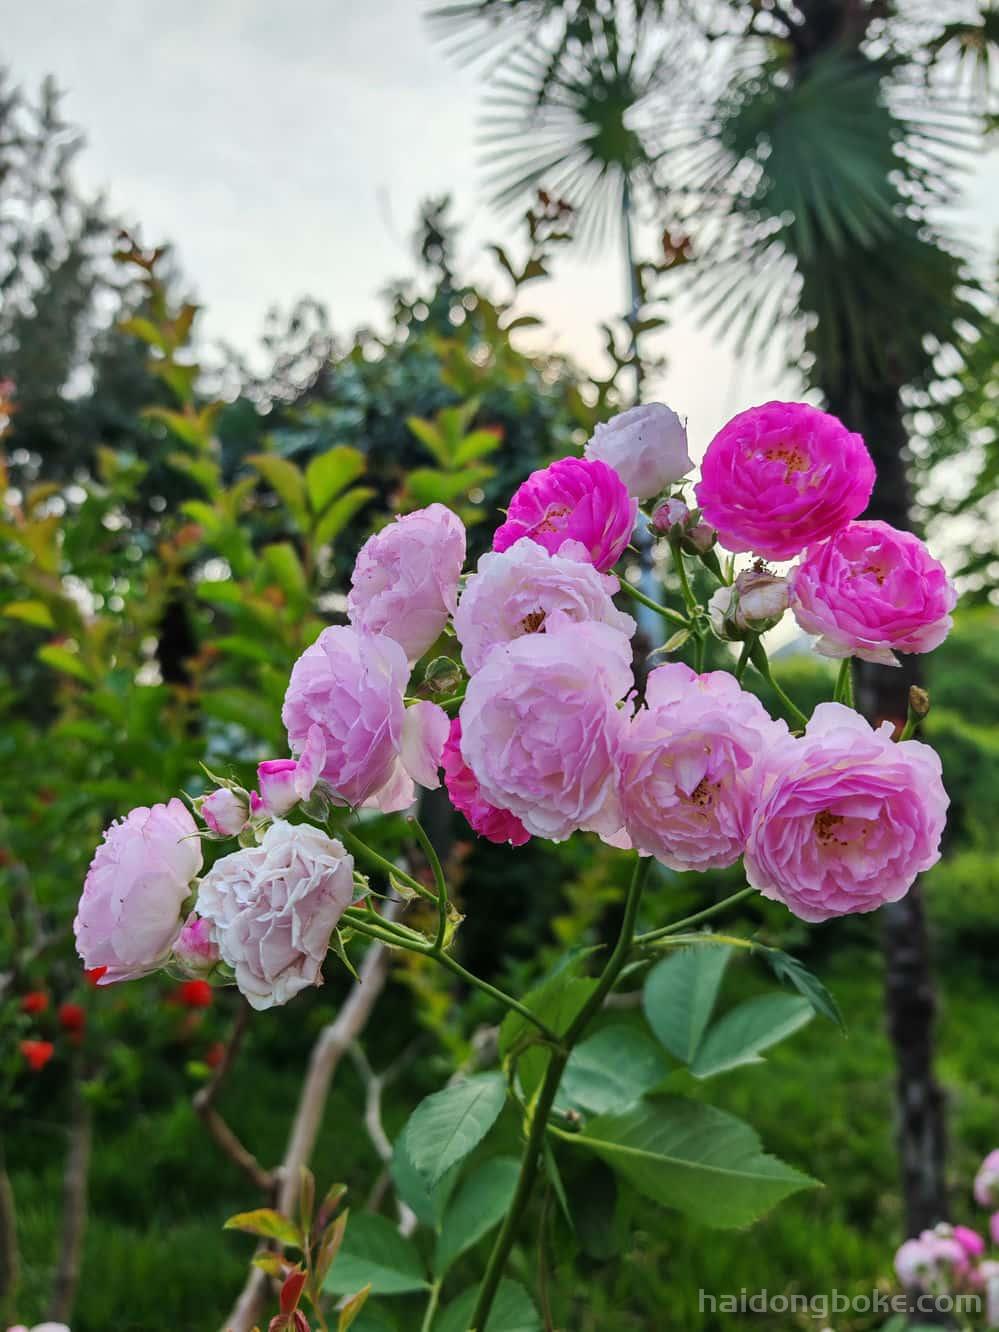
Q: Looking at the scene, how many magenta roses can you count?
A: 4